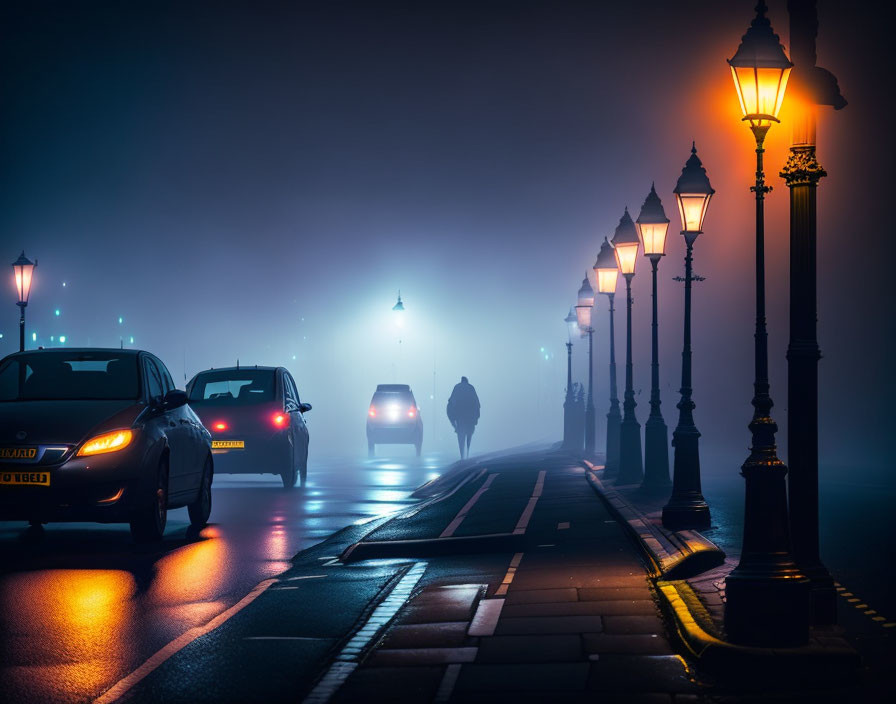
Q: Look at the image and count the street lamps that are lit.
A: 9